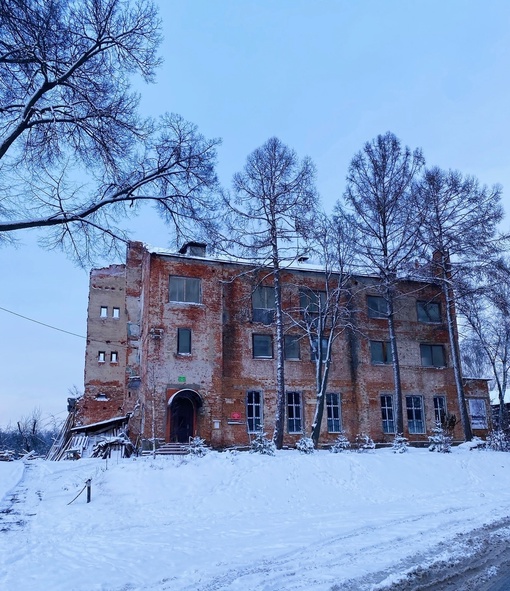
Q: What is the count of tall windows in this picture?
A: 6